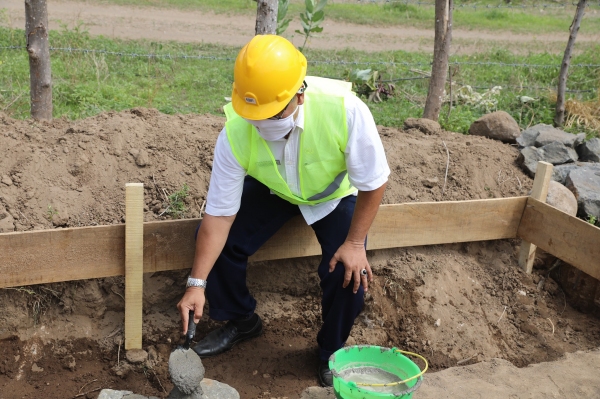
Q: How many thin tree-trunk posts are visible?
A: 4